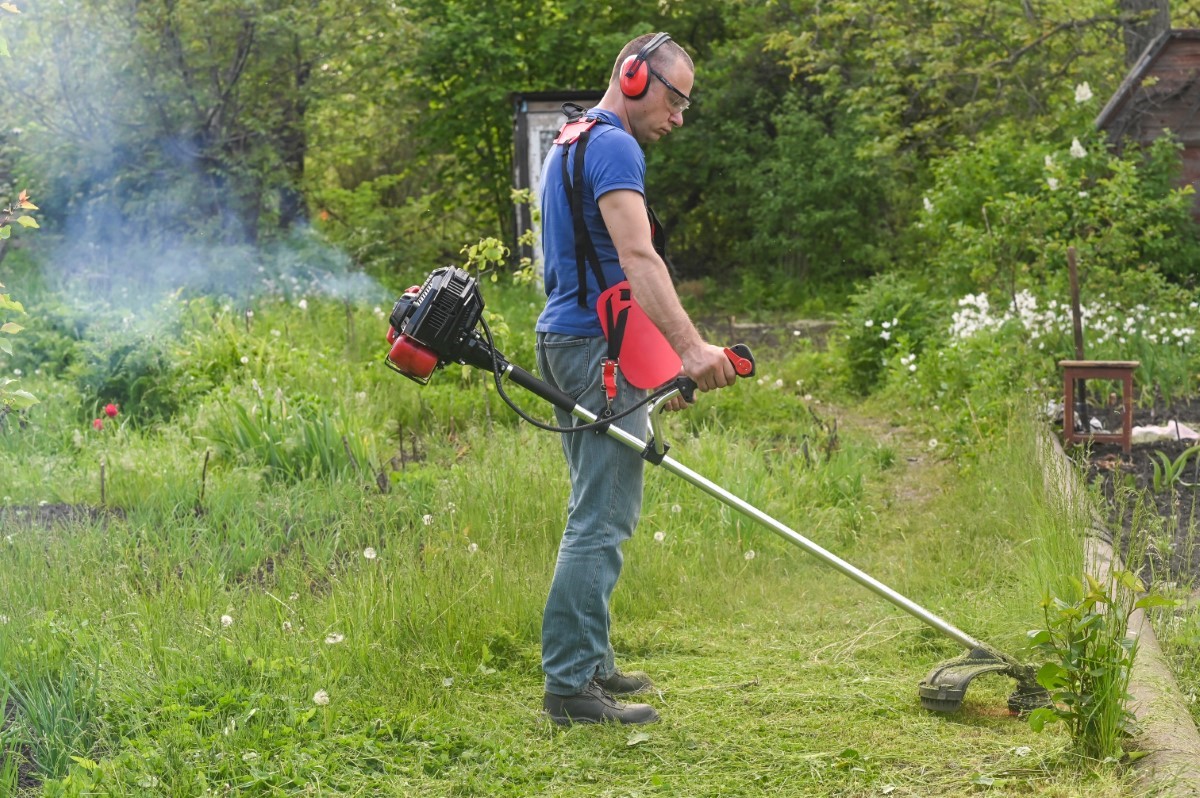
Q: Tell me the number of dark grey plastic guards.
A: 1